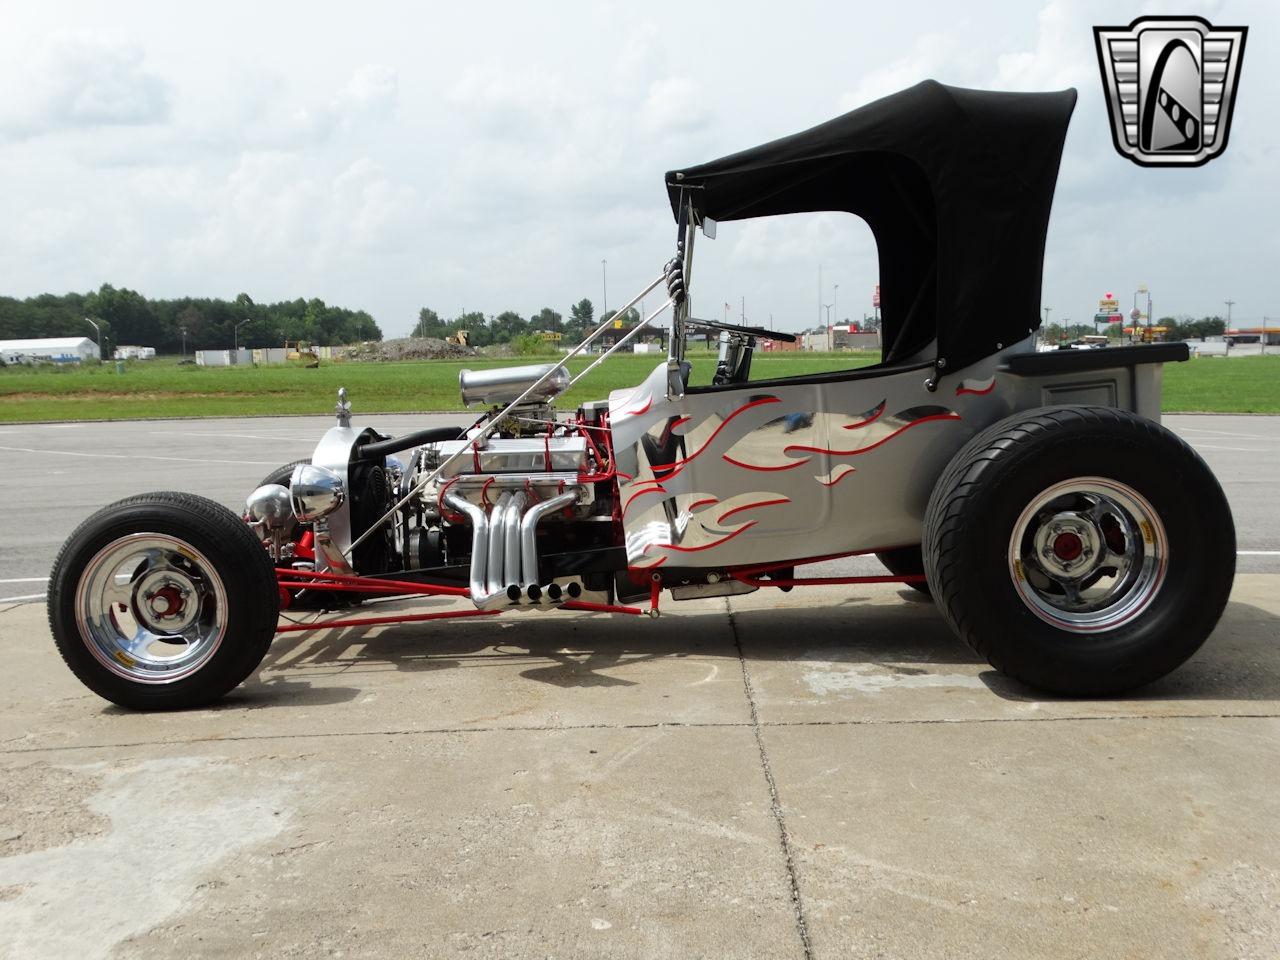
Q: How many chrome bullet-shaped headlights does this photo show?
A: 2